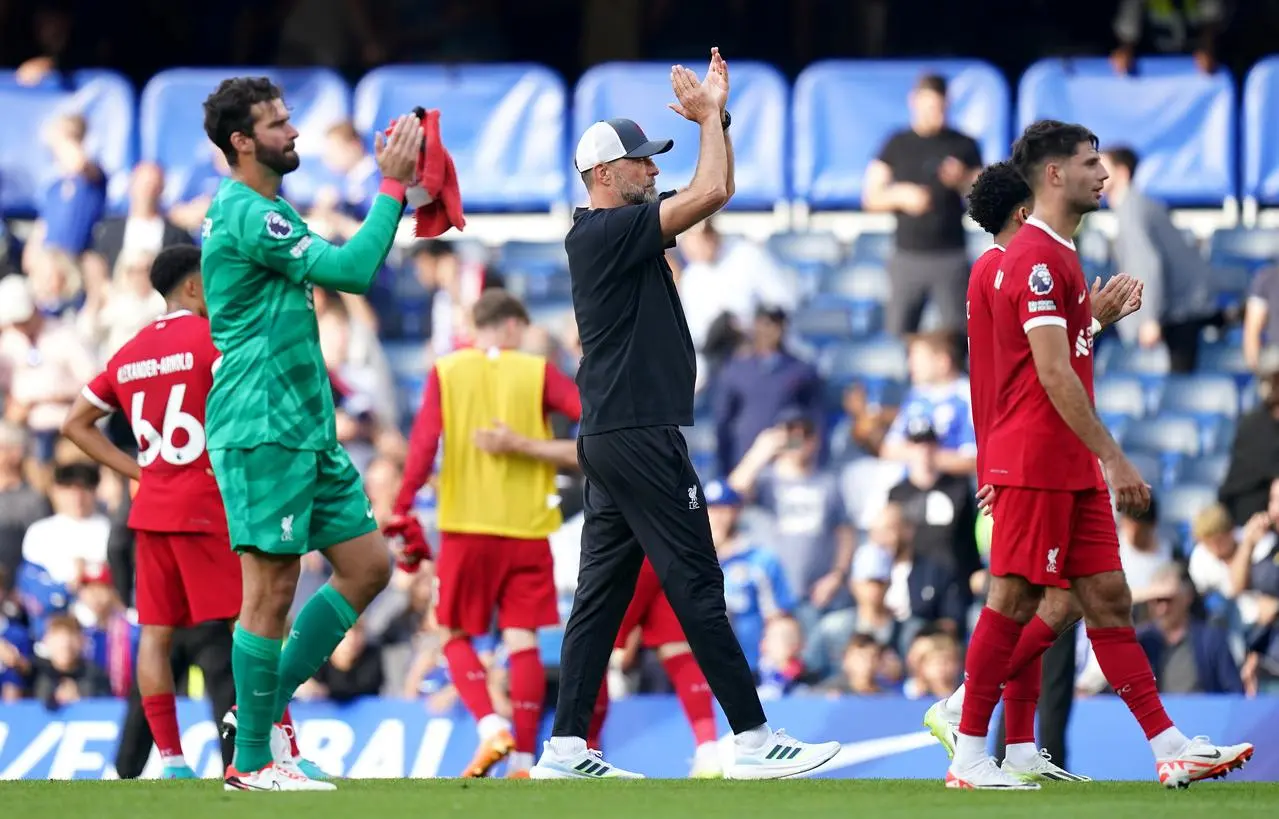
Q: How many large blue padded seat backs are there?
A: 7